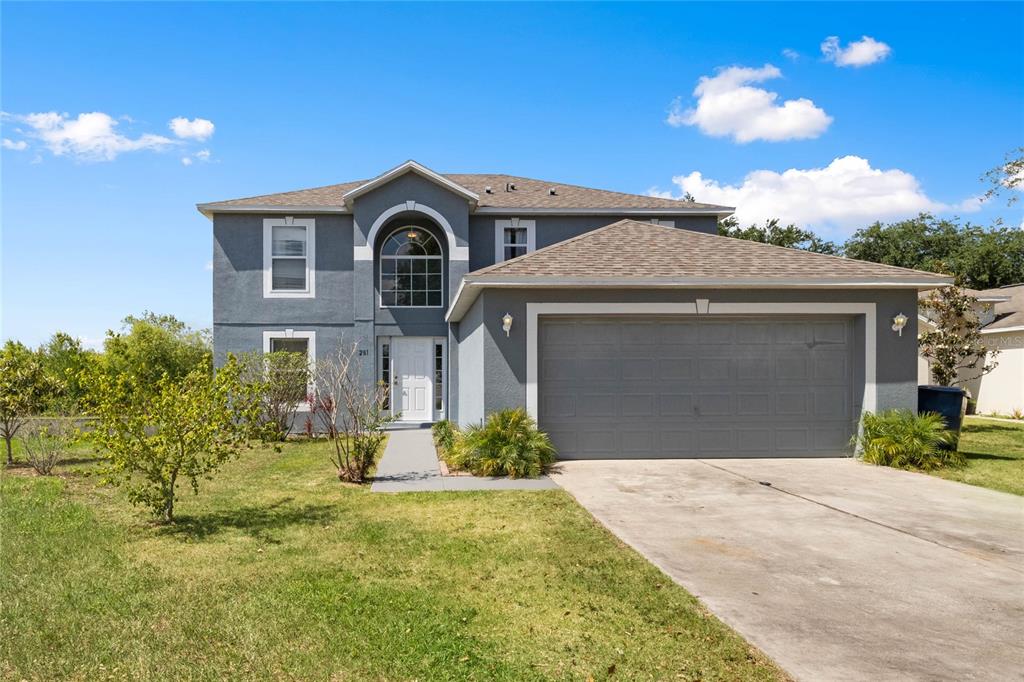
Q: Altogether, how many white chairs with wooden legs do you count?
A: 0